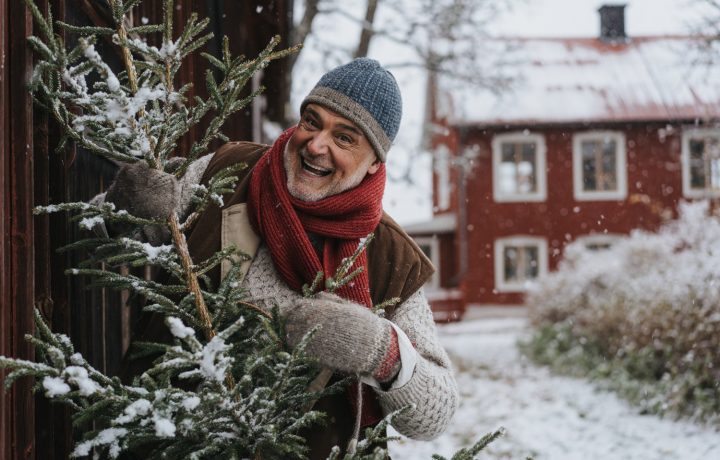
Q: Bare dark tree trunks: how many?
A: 2